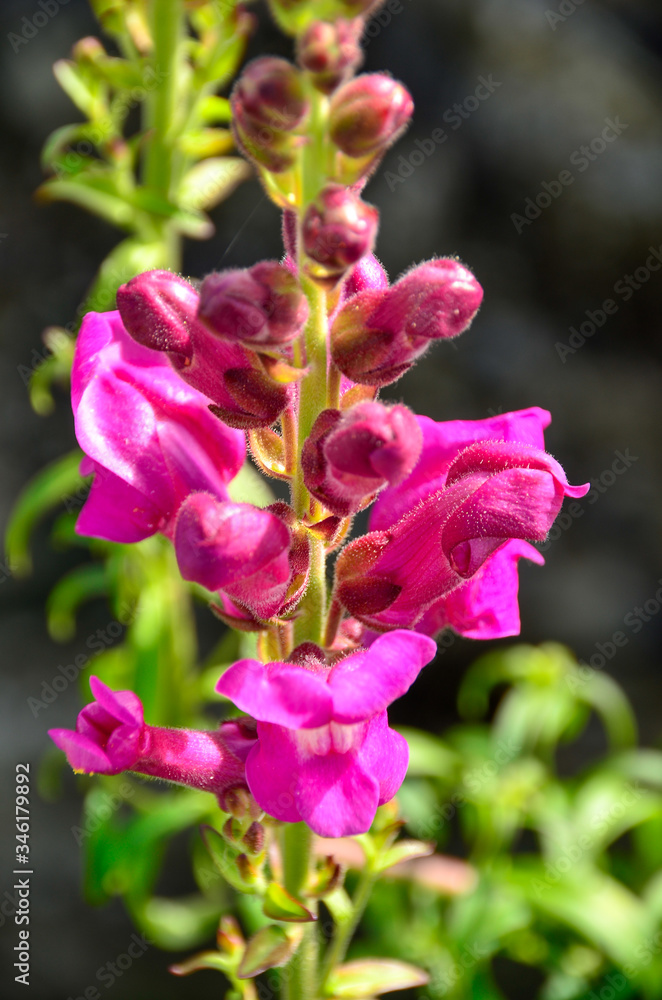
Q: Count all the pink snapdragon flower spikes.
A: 1